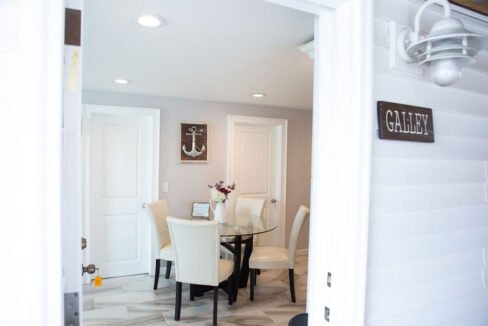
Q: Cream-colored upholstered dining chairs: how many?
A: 4